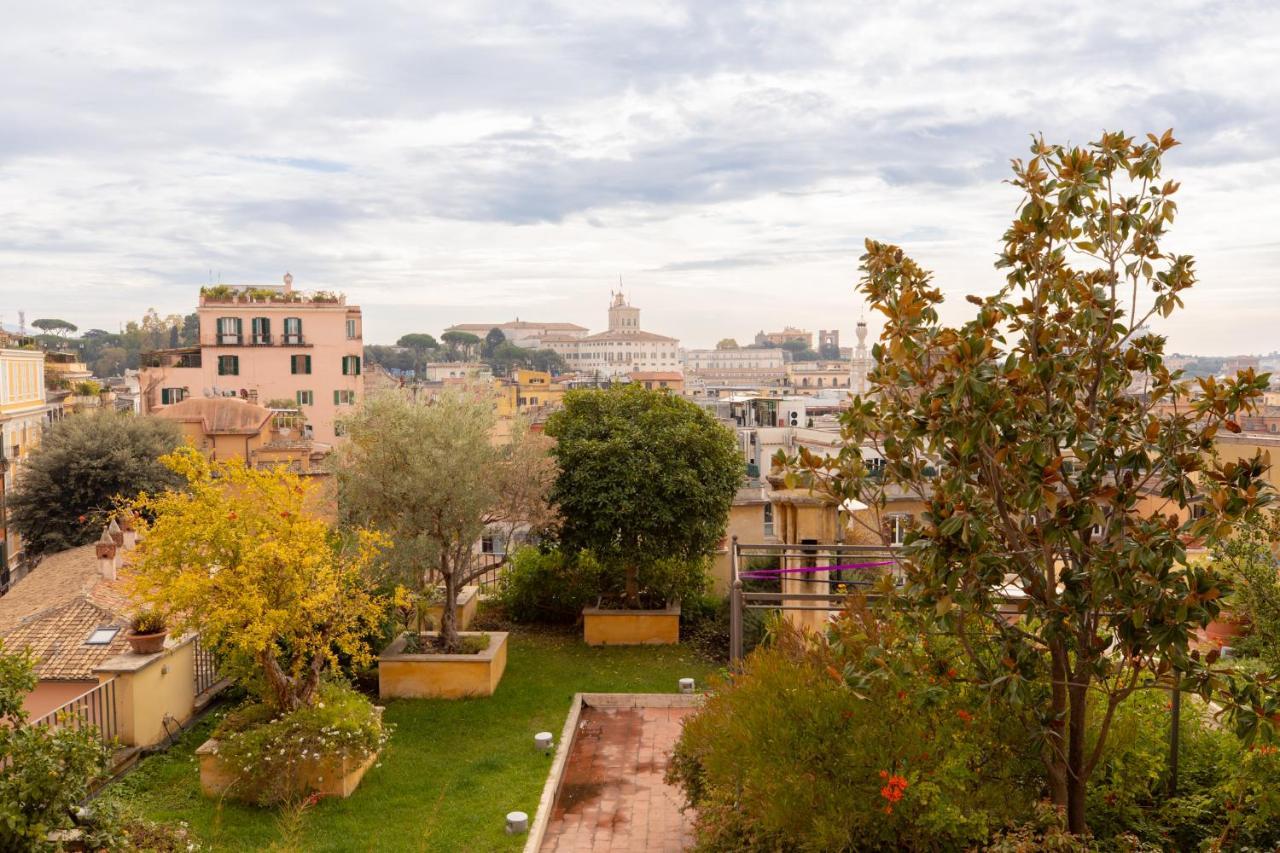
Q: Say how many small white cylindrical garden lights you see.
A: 3